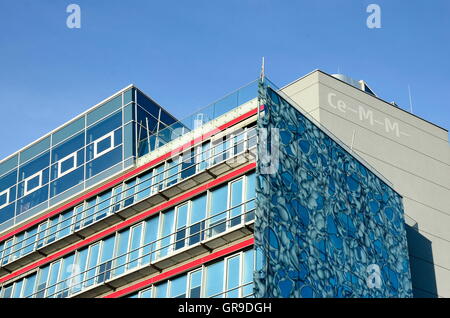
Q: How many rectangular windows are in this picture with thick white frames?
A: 4